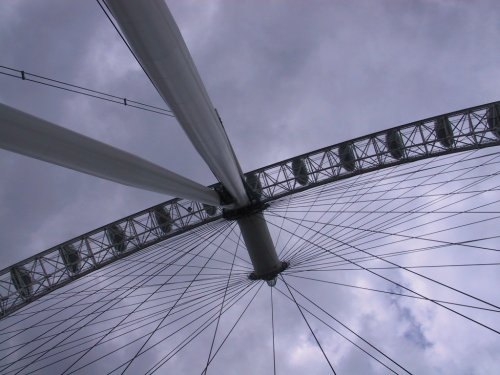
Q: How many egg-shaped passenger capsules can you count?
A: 11